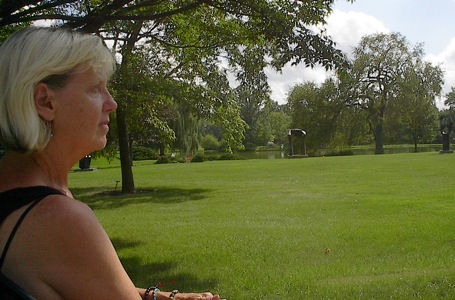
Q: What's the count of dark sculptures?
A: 3